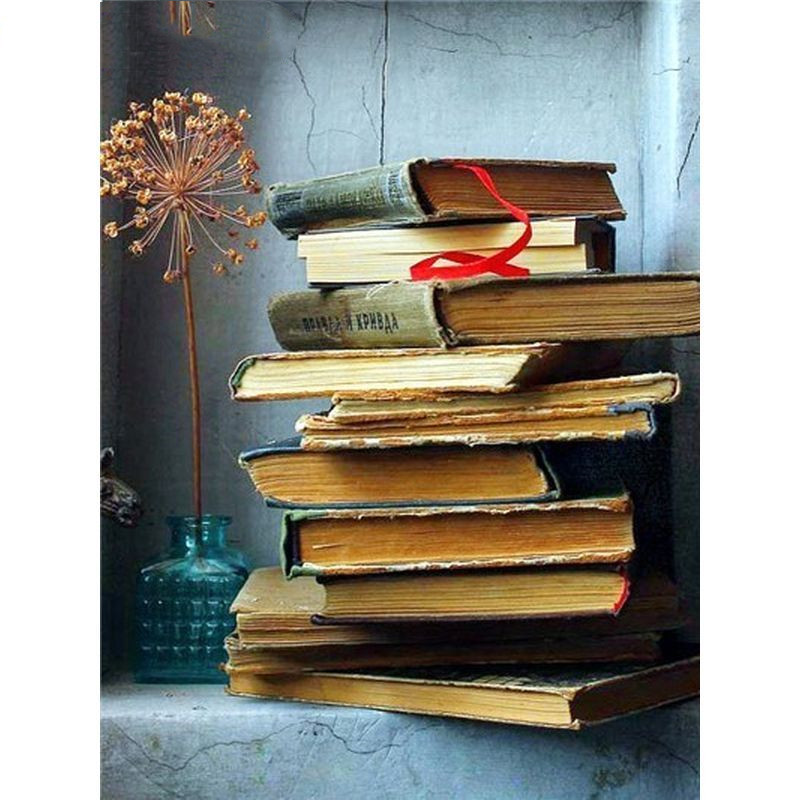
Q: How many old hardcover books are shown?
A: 12